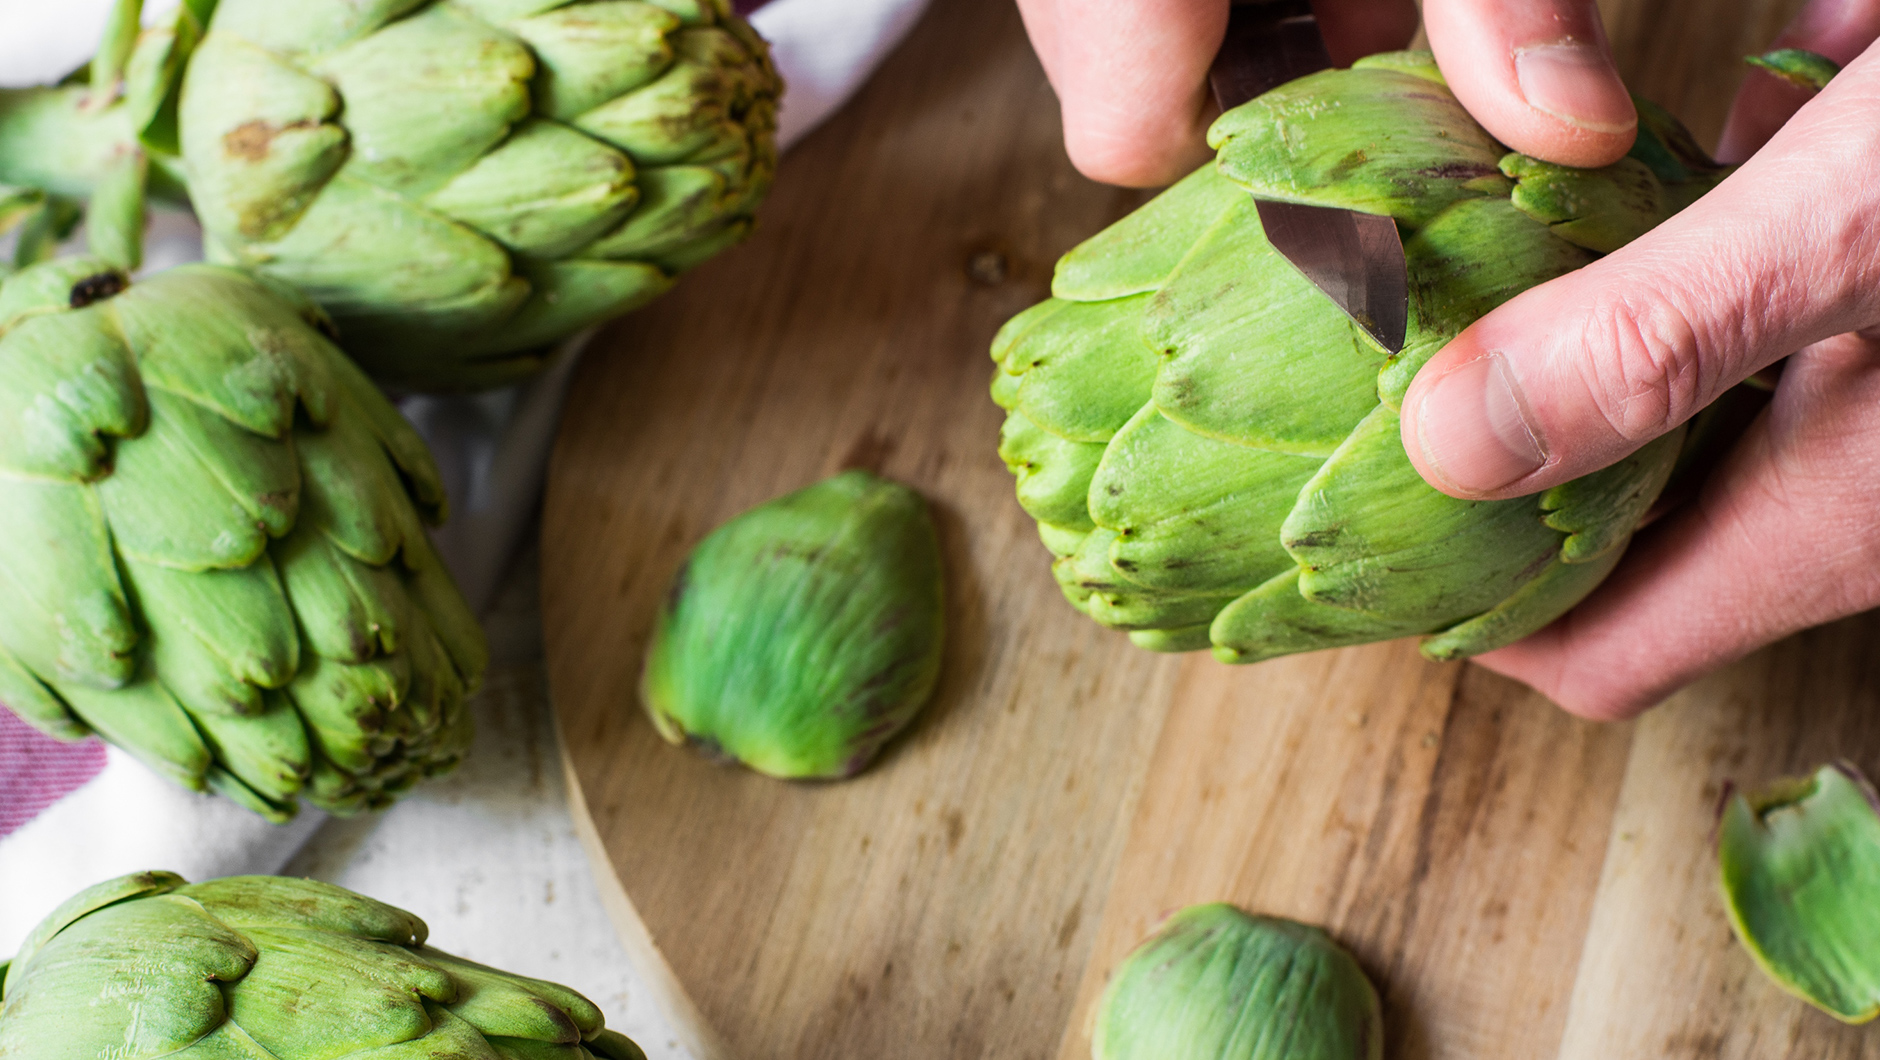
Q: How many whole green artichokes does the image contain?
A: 4